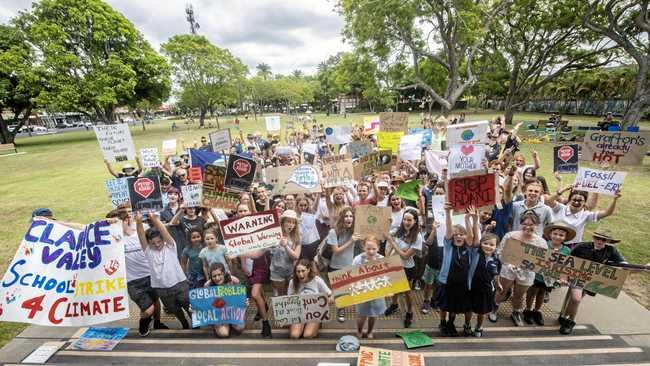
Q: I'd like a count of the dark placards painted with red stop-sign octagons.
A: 3